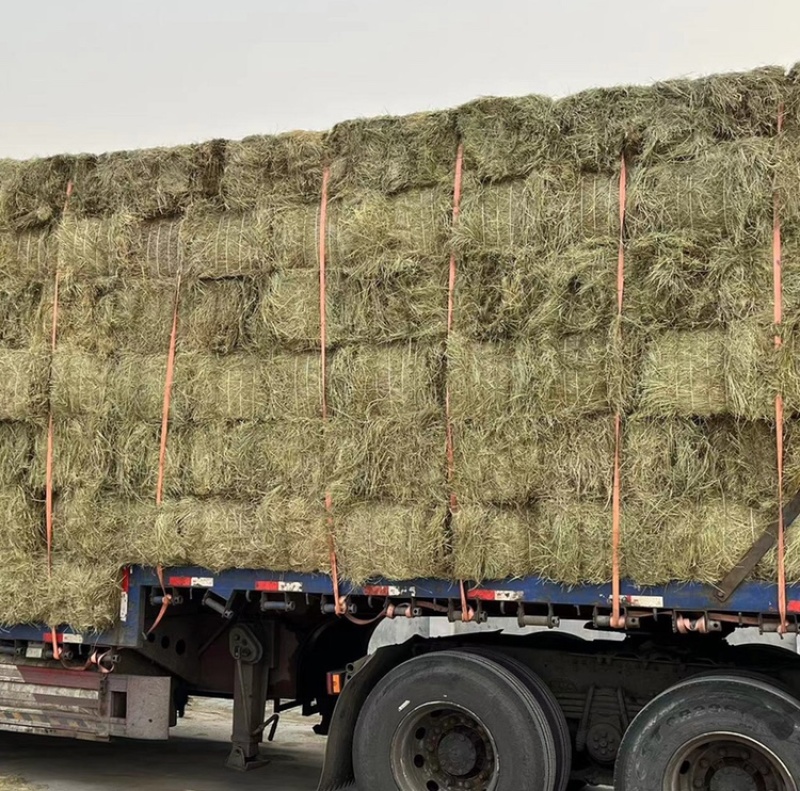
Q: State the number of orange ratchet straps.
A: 6